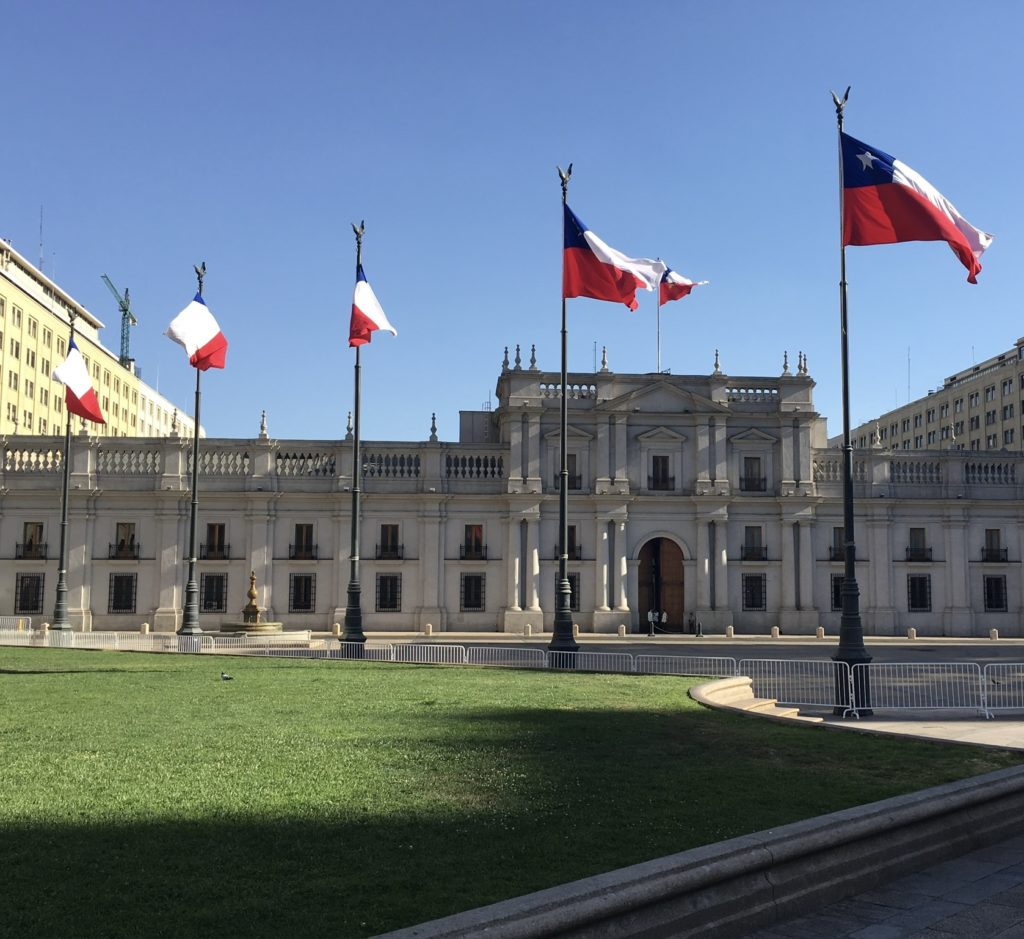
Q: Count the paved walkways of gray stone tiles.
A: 1